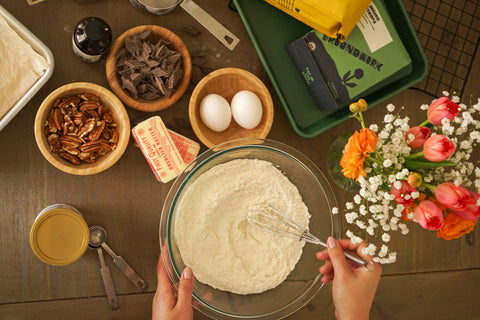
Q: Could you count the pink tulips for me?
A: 7